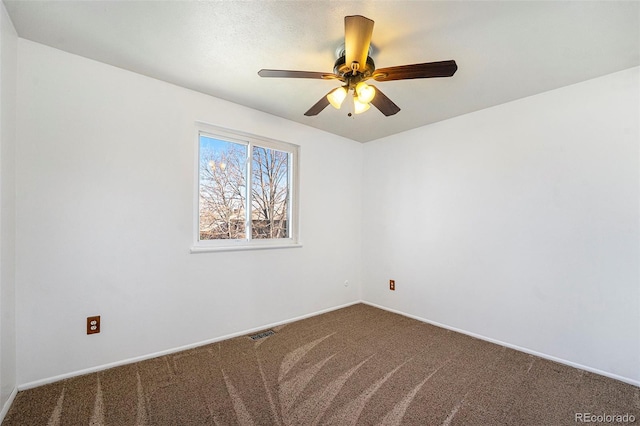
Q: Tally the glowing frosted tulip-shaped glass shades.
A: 3